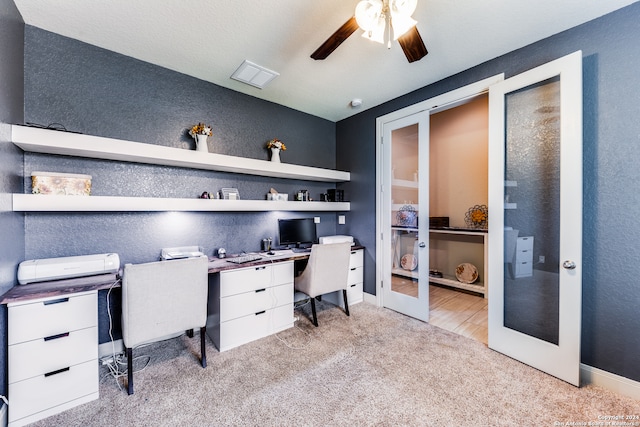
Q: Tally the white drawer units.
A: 3